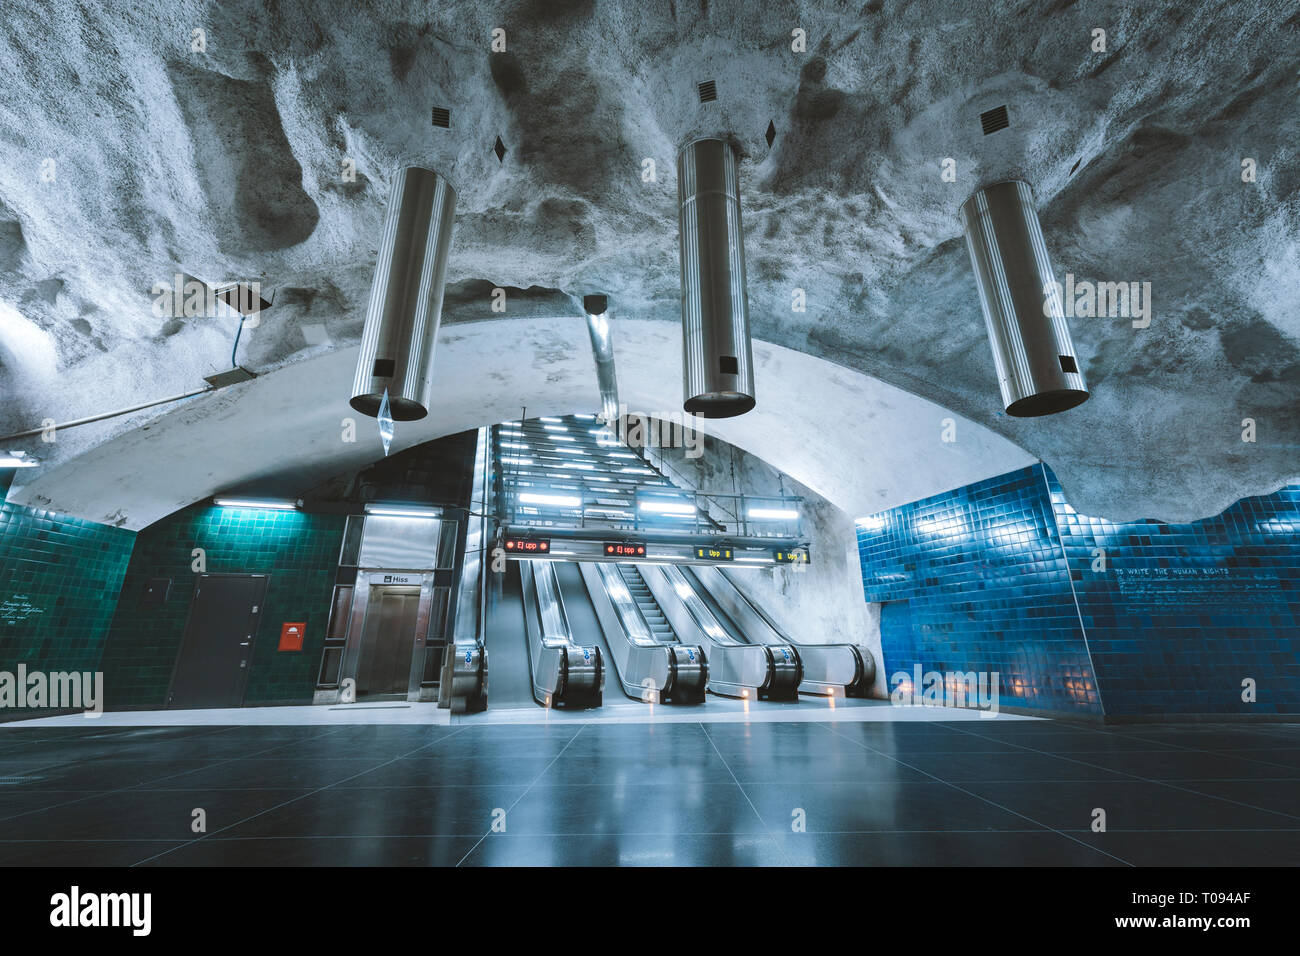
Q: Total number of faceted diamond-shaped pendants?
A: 1